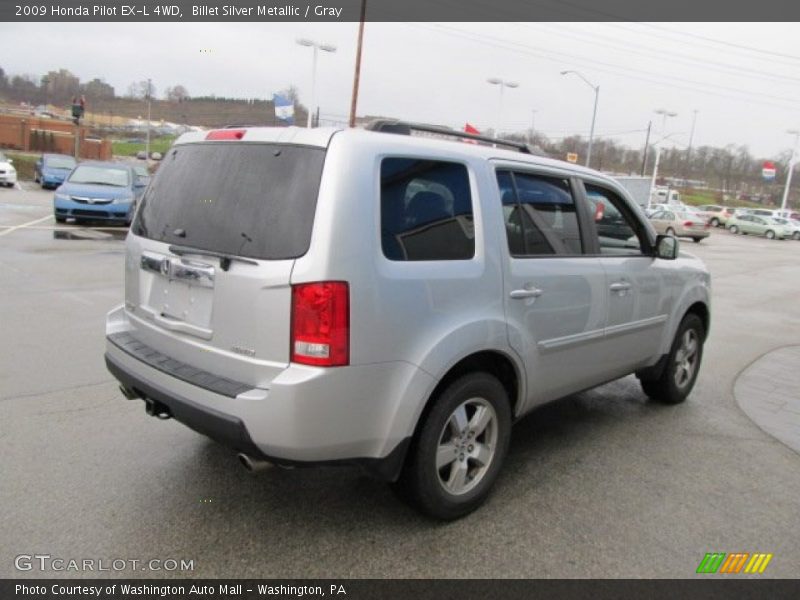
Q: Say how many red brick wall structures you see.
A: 1